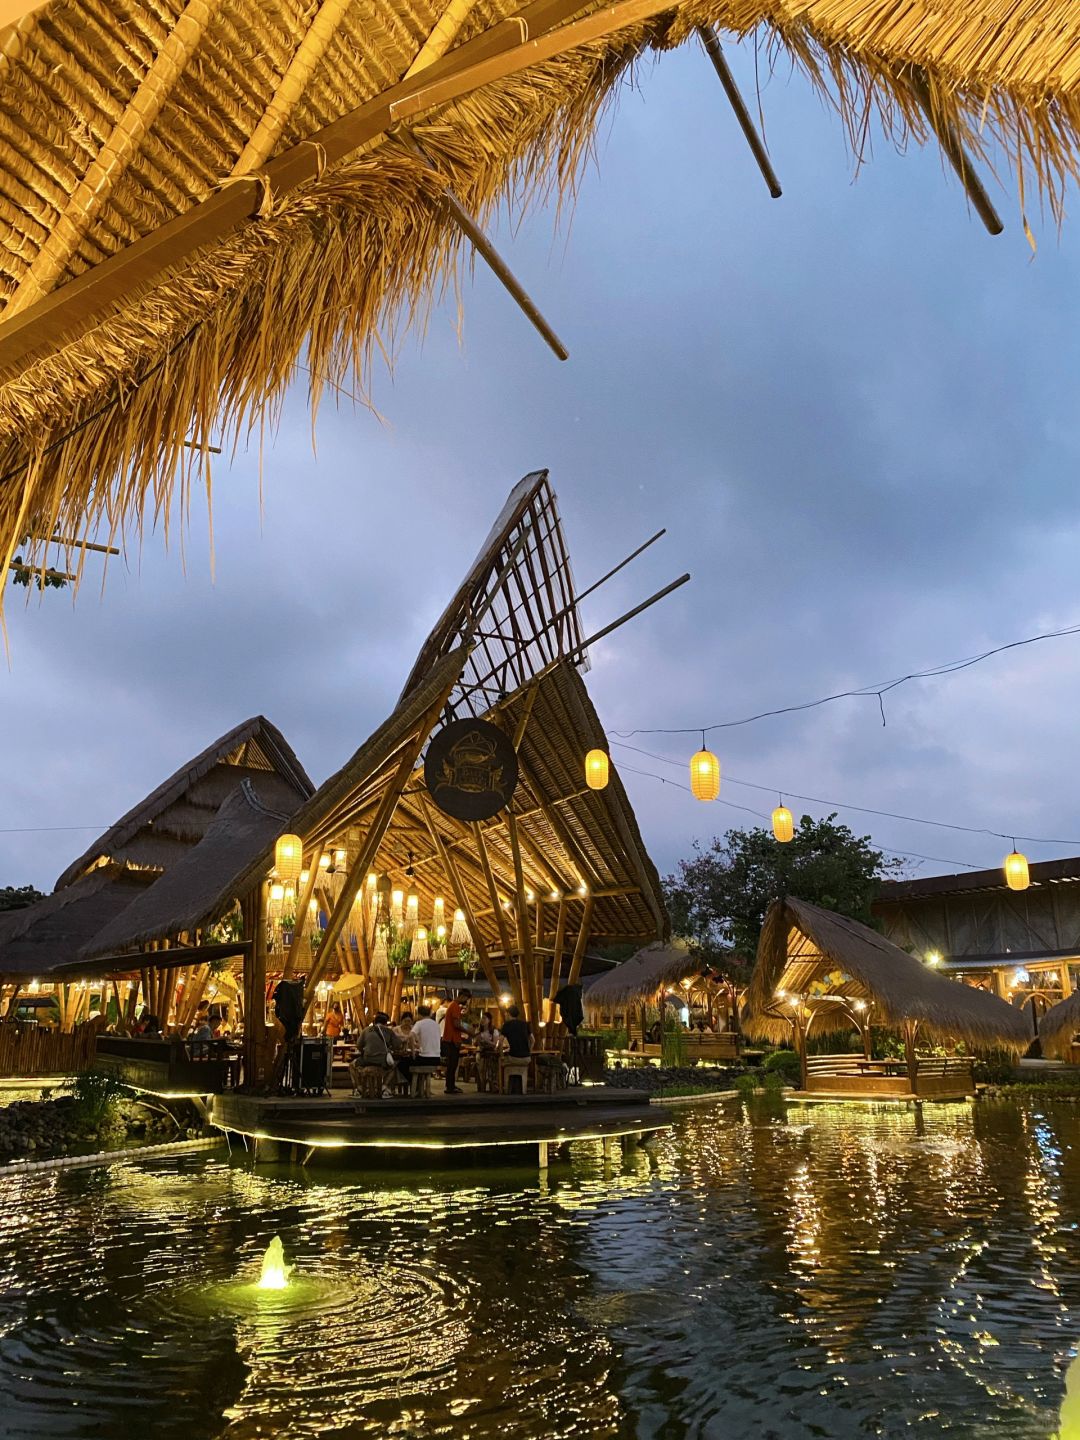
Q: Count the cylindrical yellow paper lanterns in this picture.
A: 5